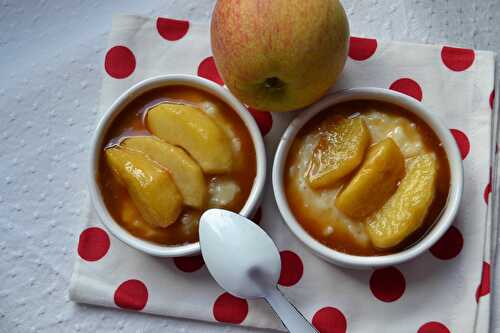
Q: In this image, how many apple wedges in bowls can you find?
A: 6